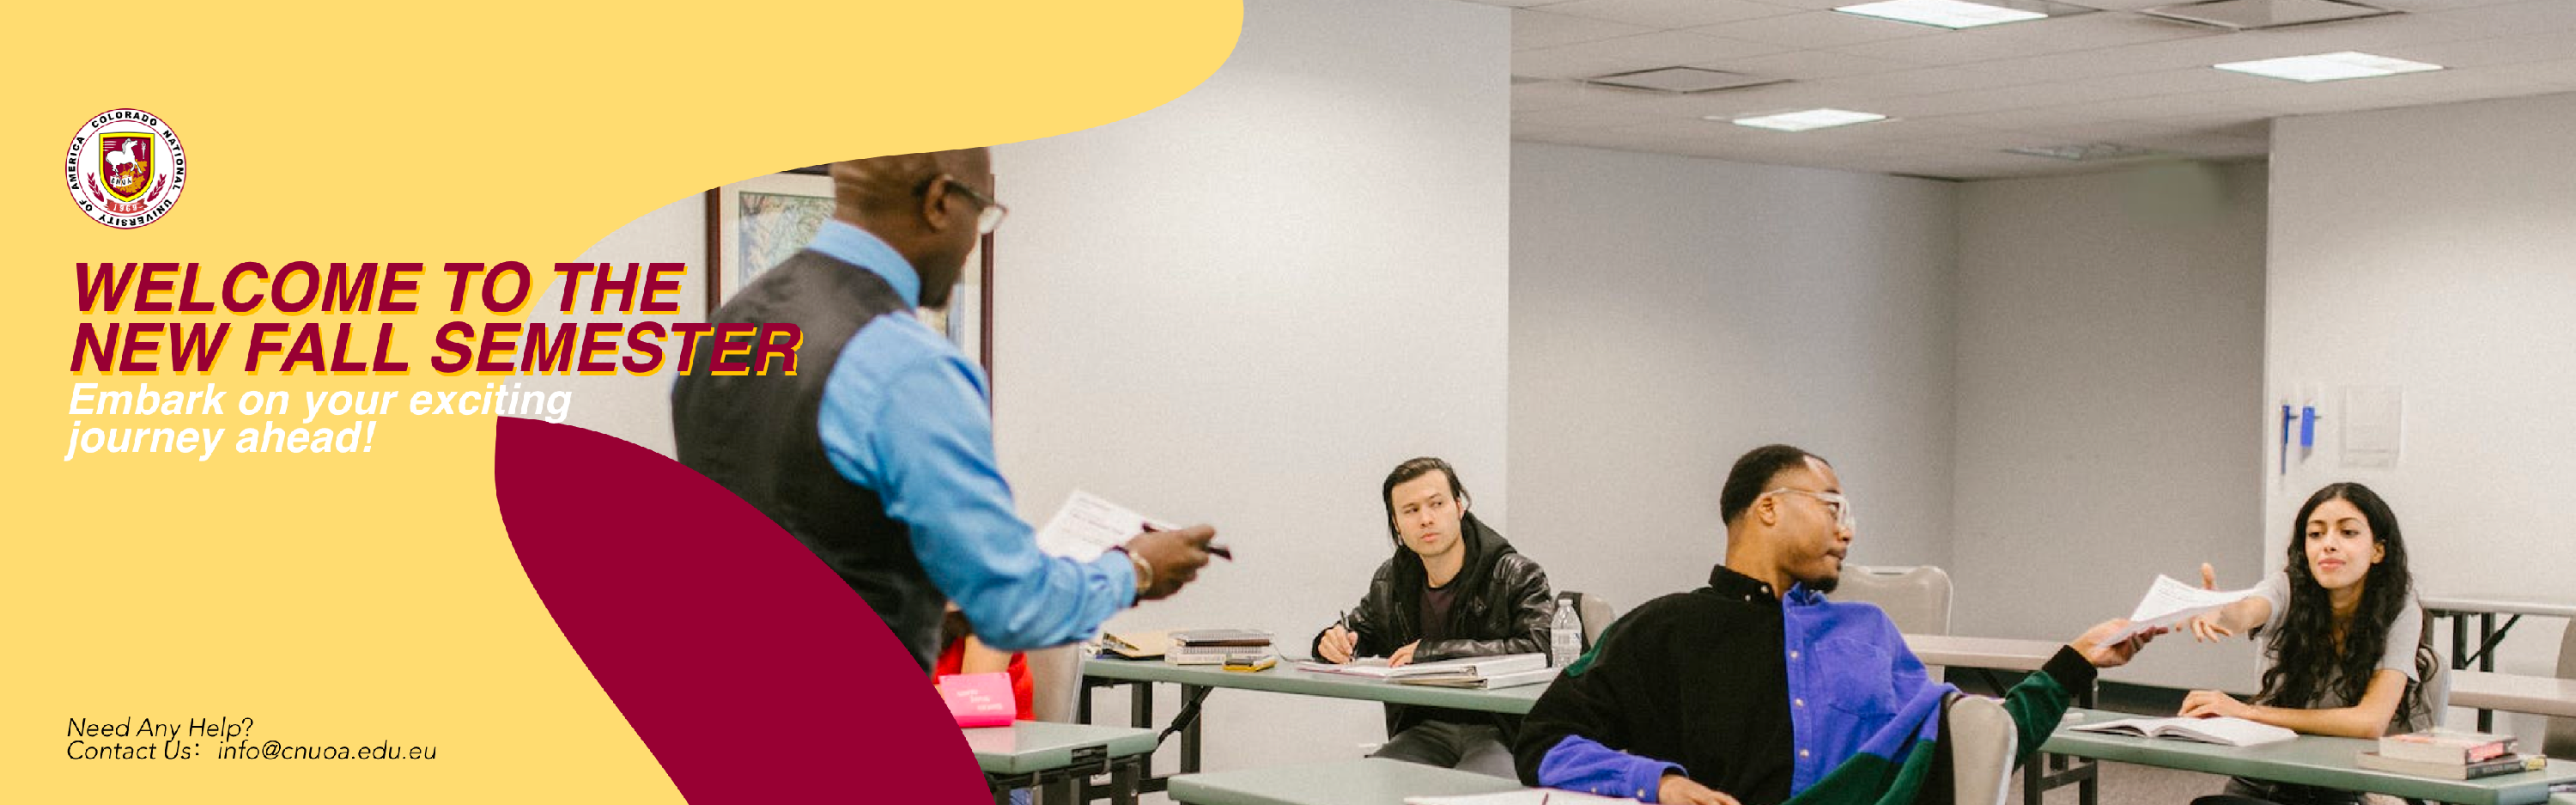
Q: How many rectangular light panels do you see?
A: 3